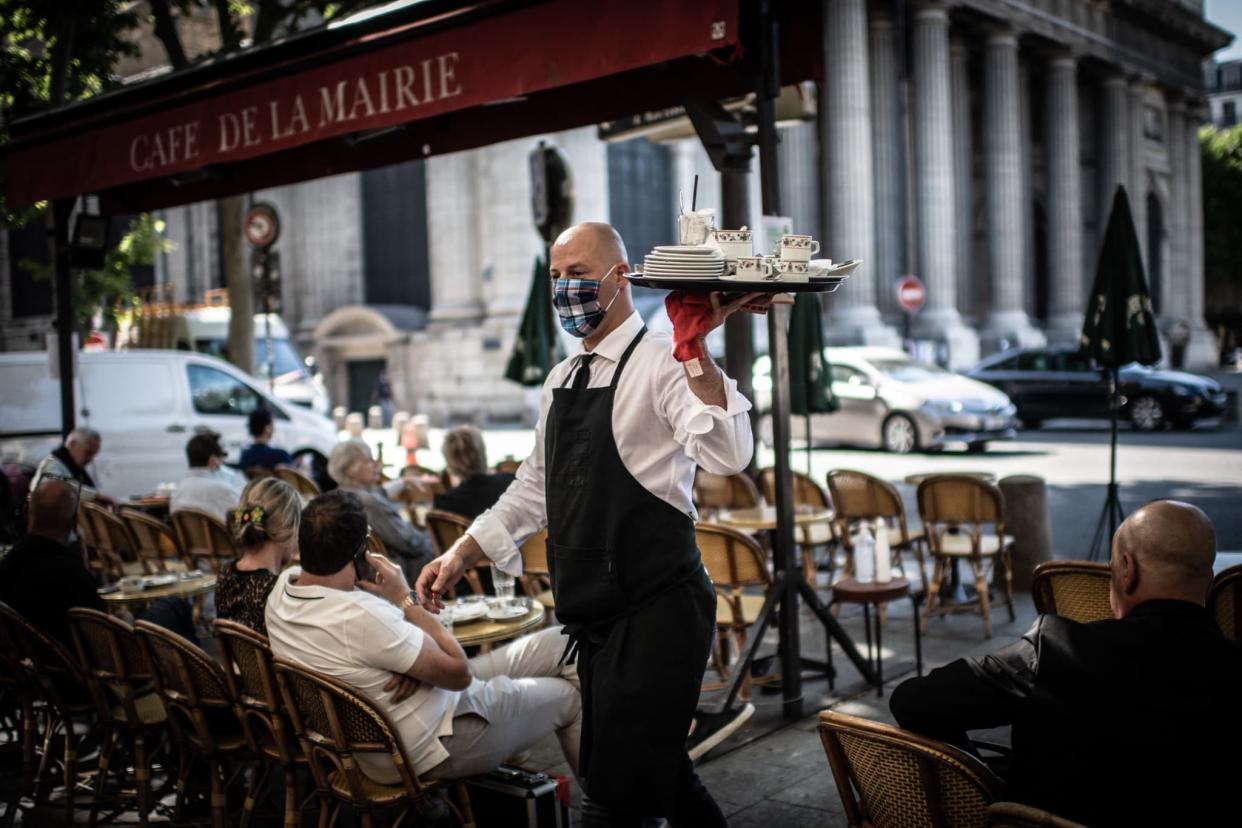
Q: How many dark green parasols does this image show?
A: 3